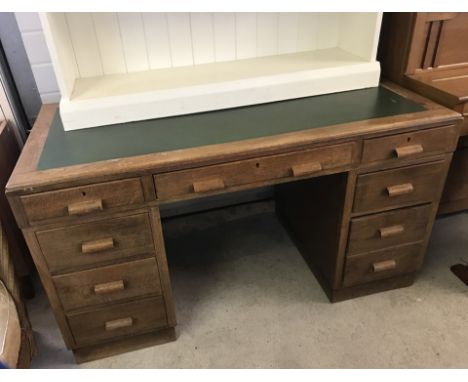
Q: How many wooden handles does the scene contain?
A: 10